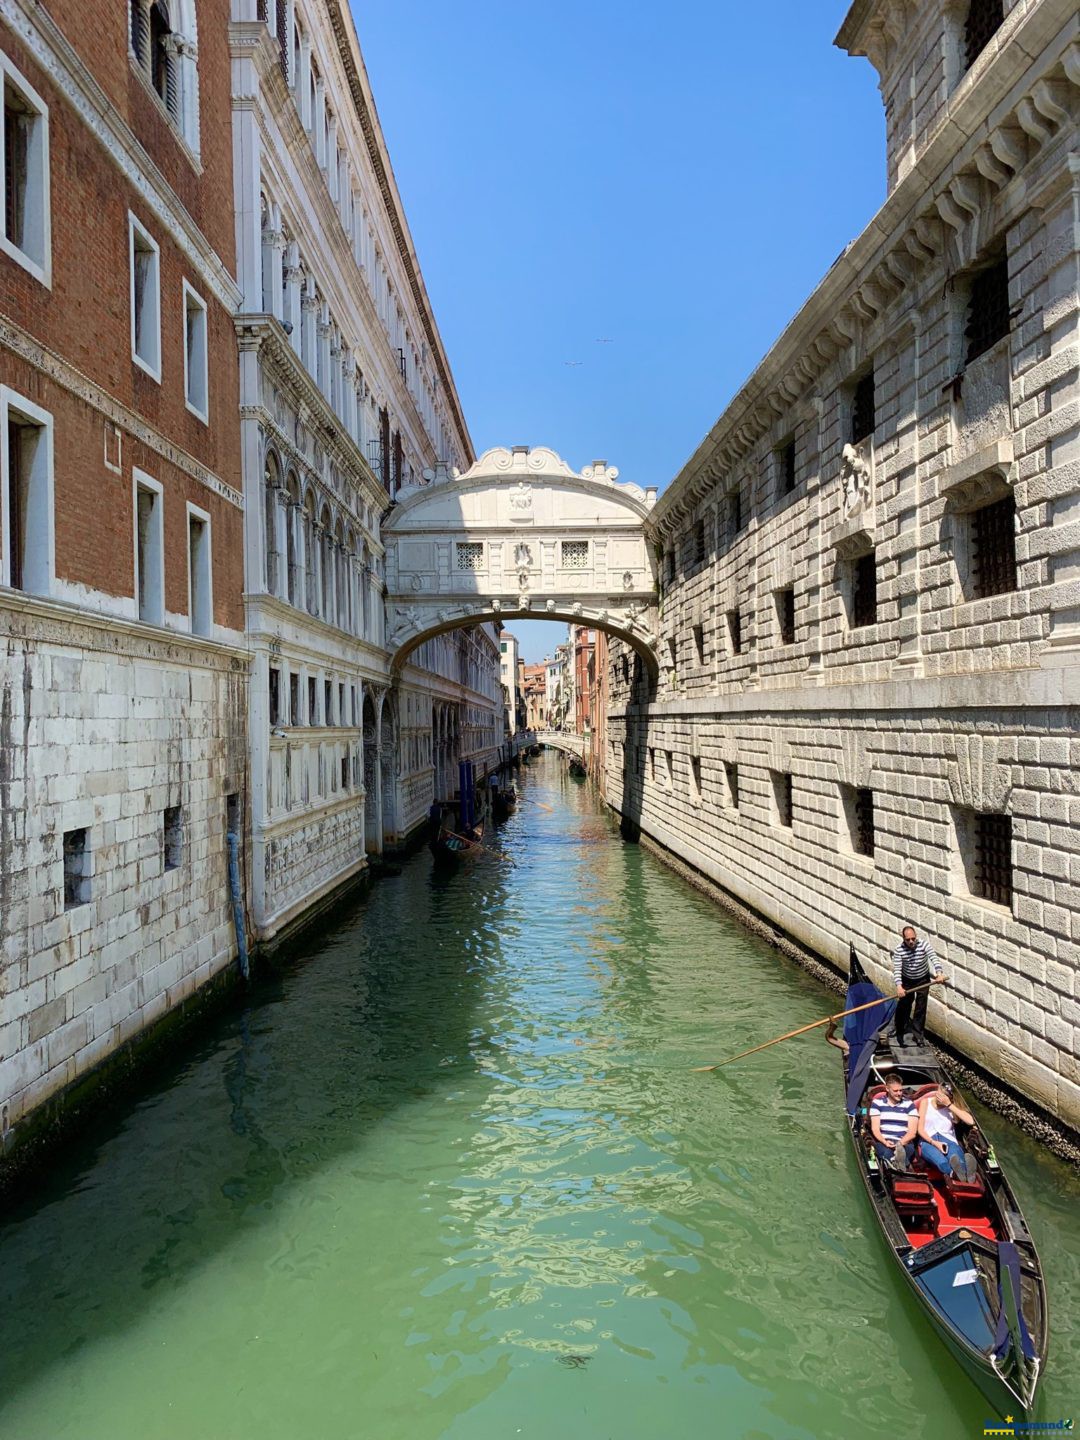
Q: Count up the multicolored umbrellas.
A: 0